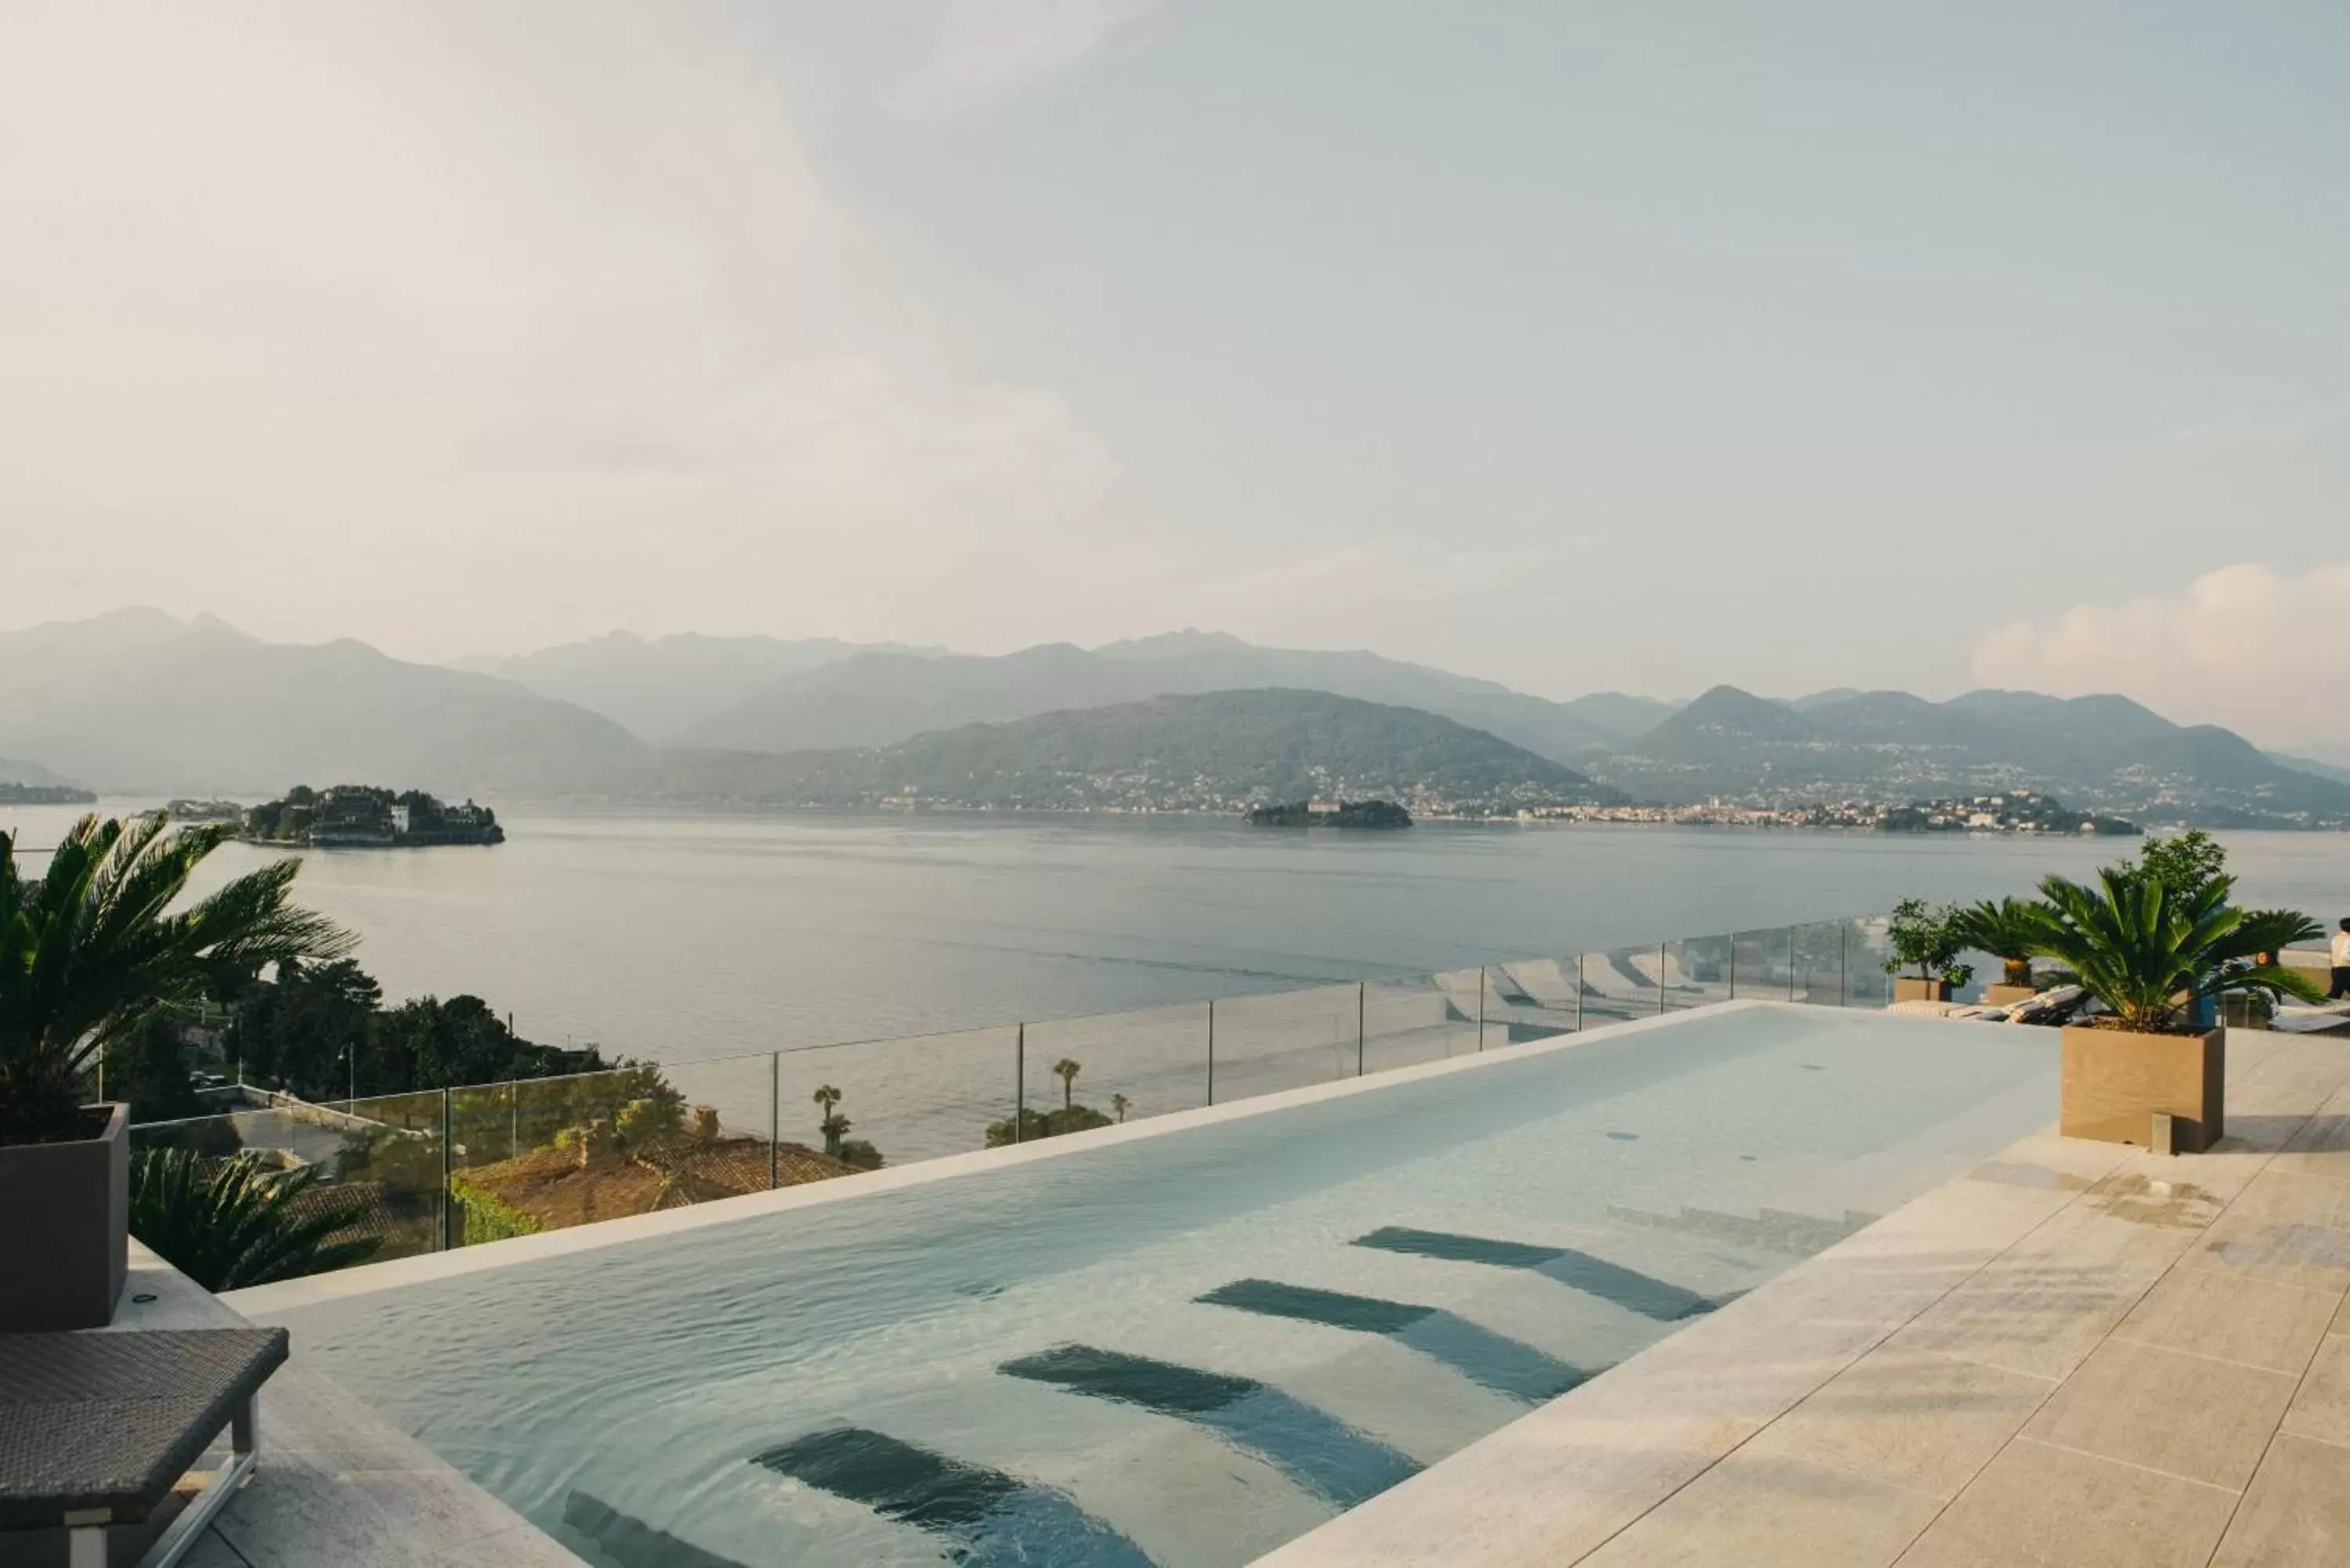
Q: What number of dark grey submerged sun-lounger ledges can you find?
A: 4